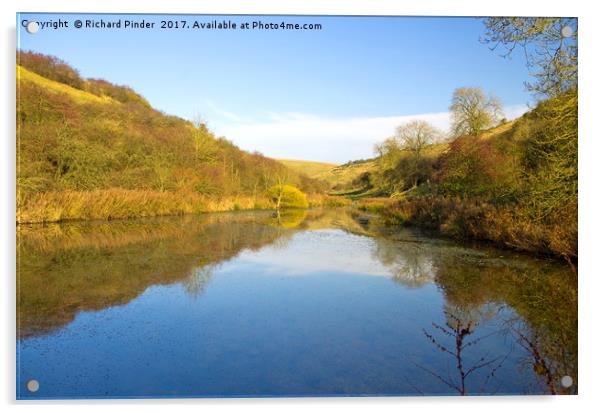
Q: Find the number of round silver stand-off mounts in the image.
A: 4